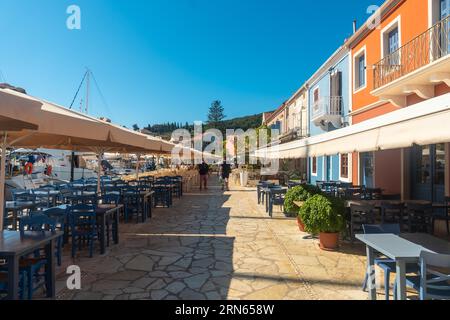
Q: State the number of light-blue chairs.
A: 2